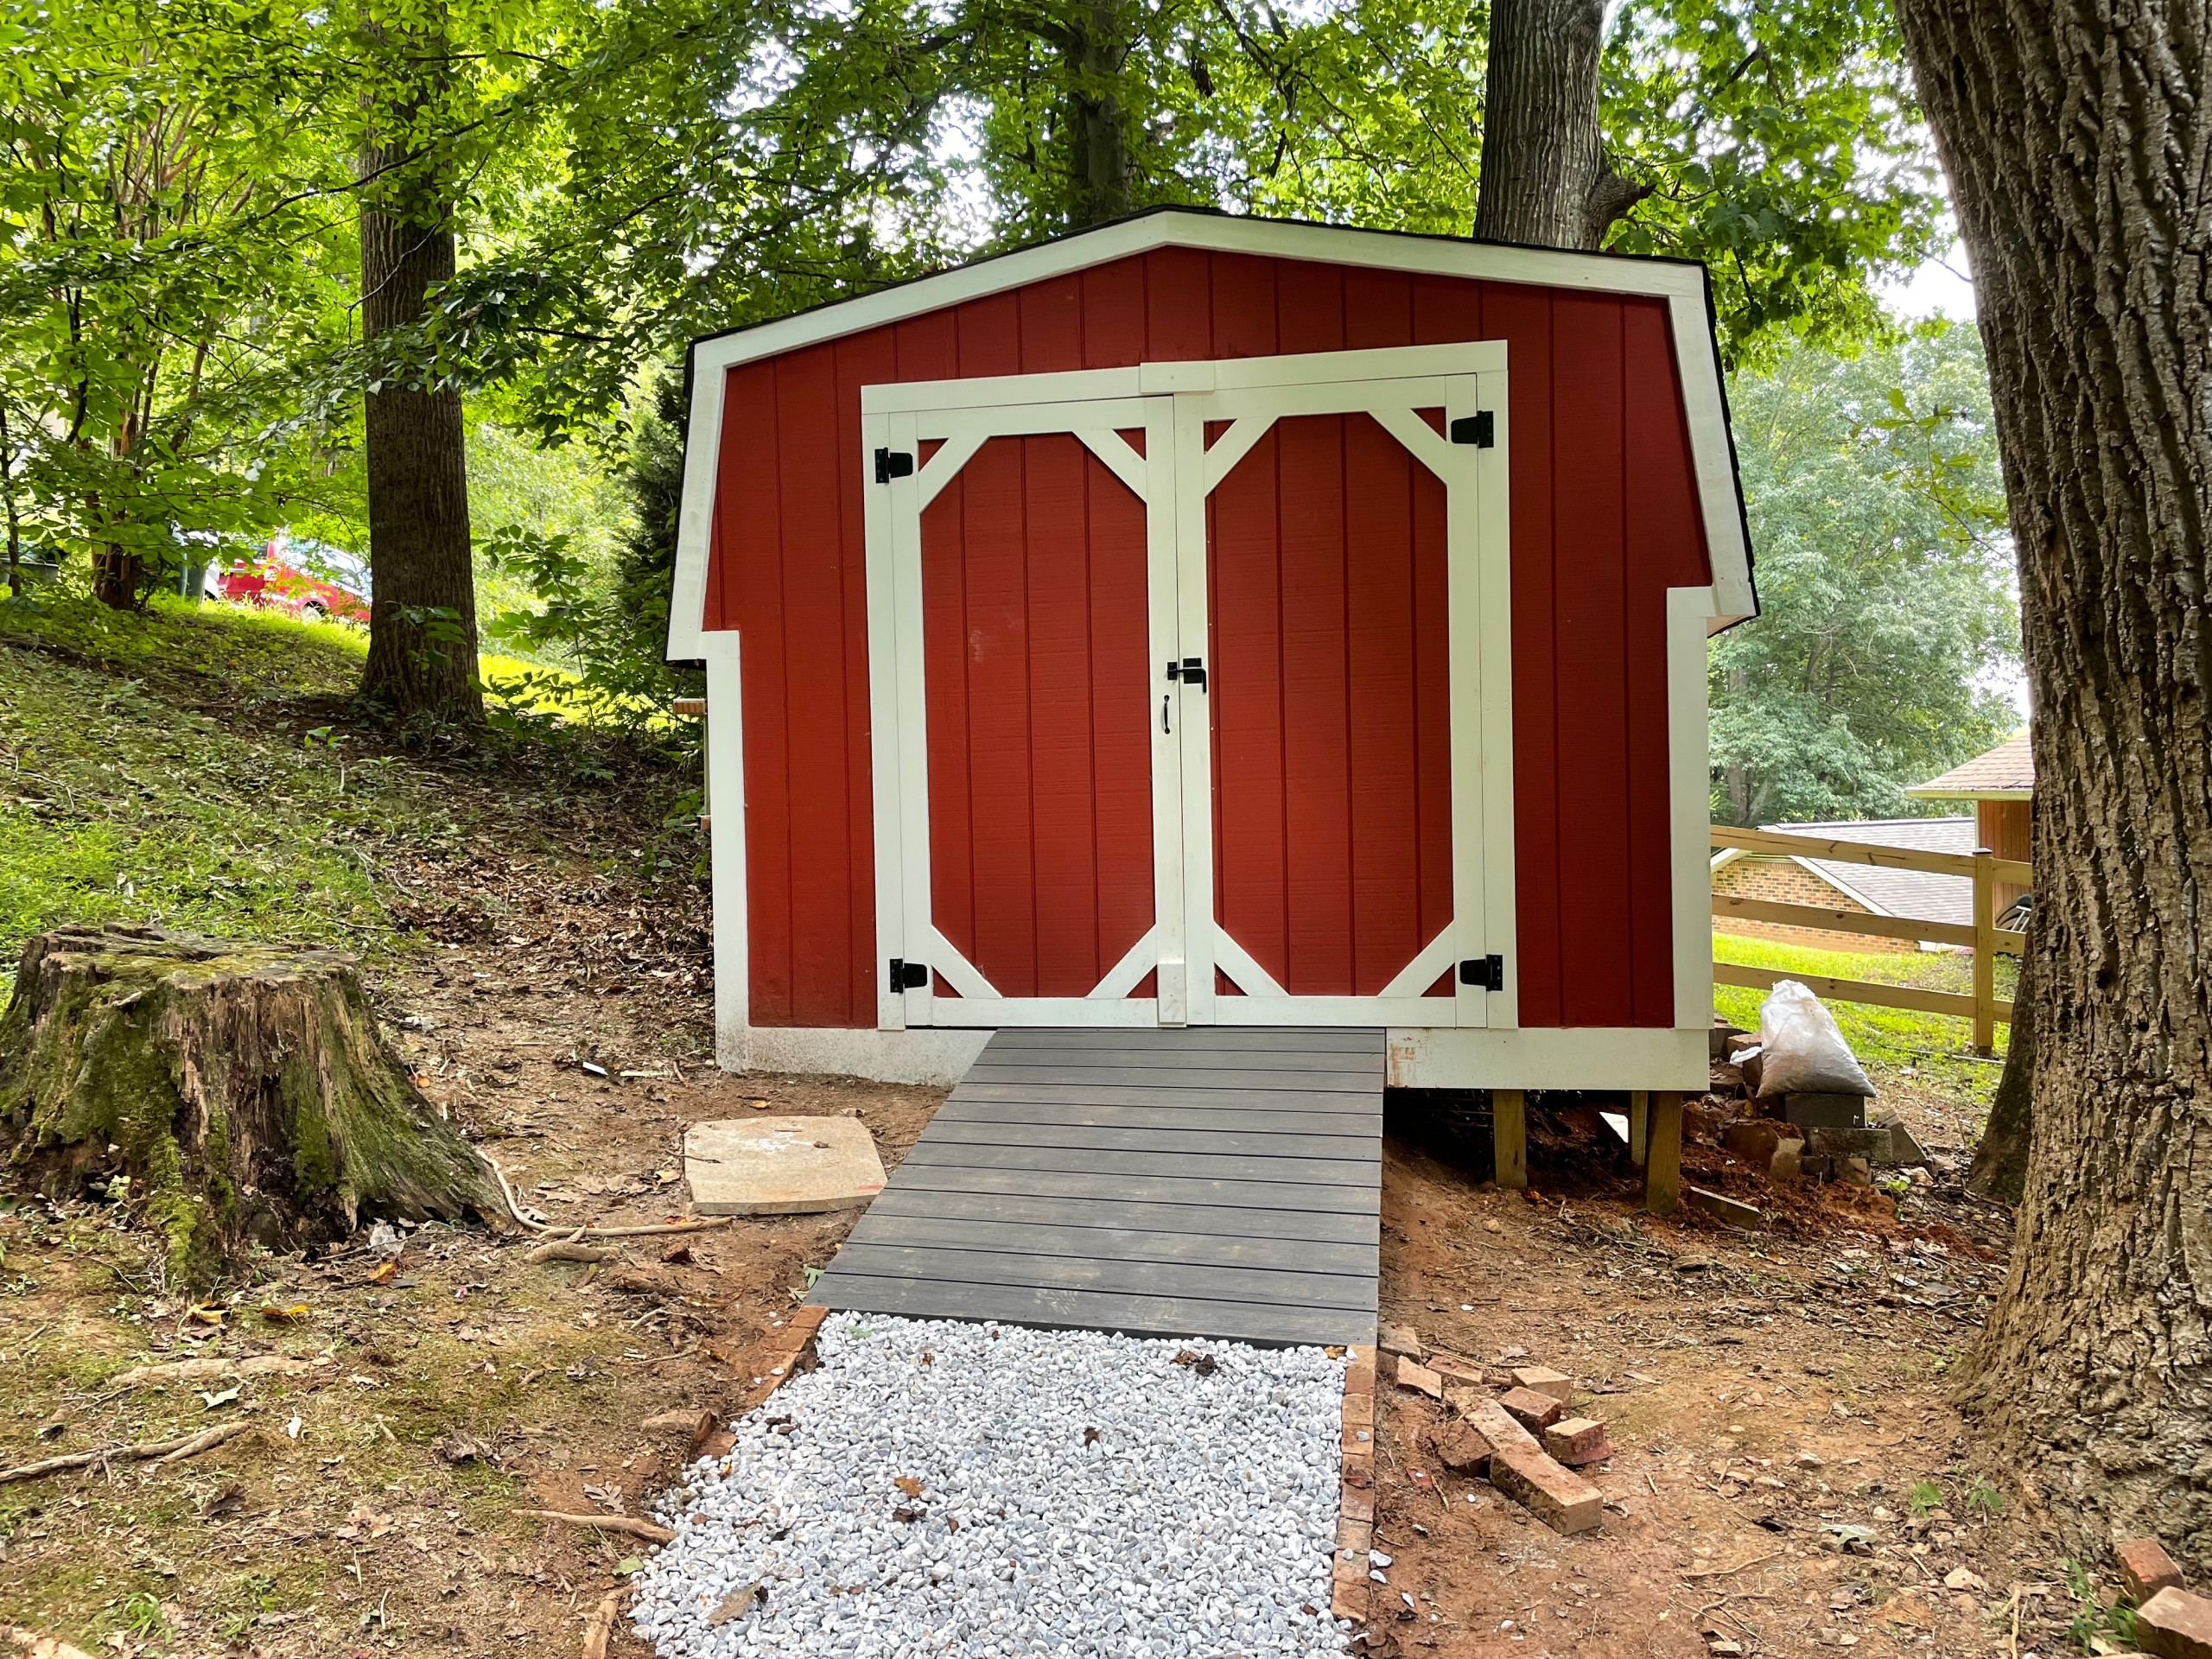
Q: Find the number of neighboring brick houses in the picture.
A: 1